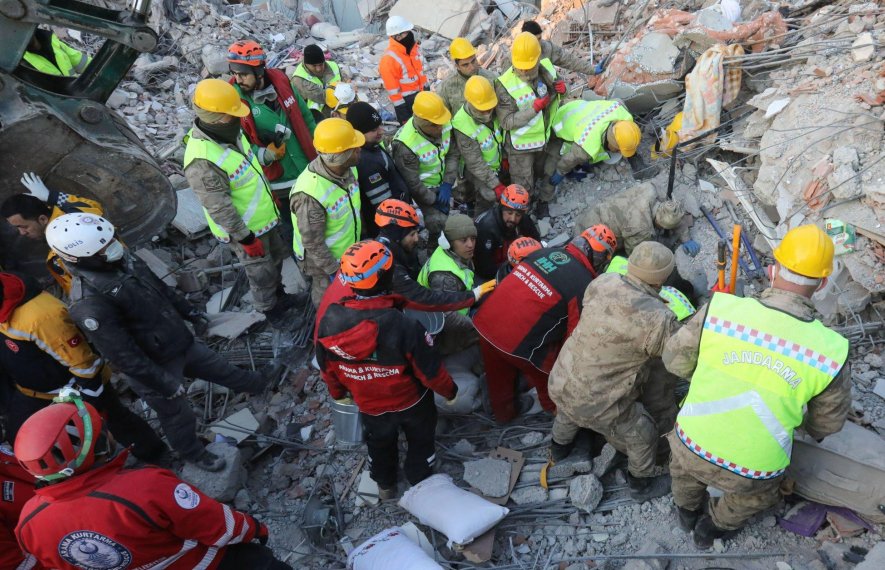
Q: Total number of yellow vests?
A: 11